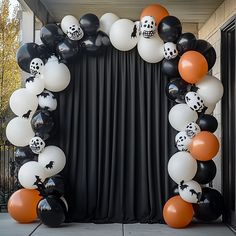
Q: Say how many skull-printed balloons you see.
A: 8